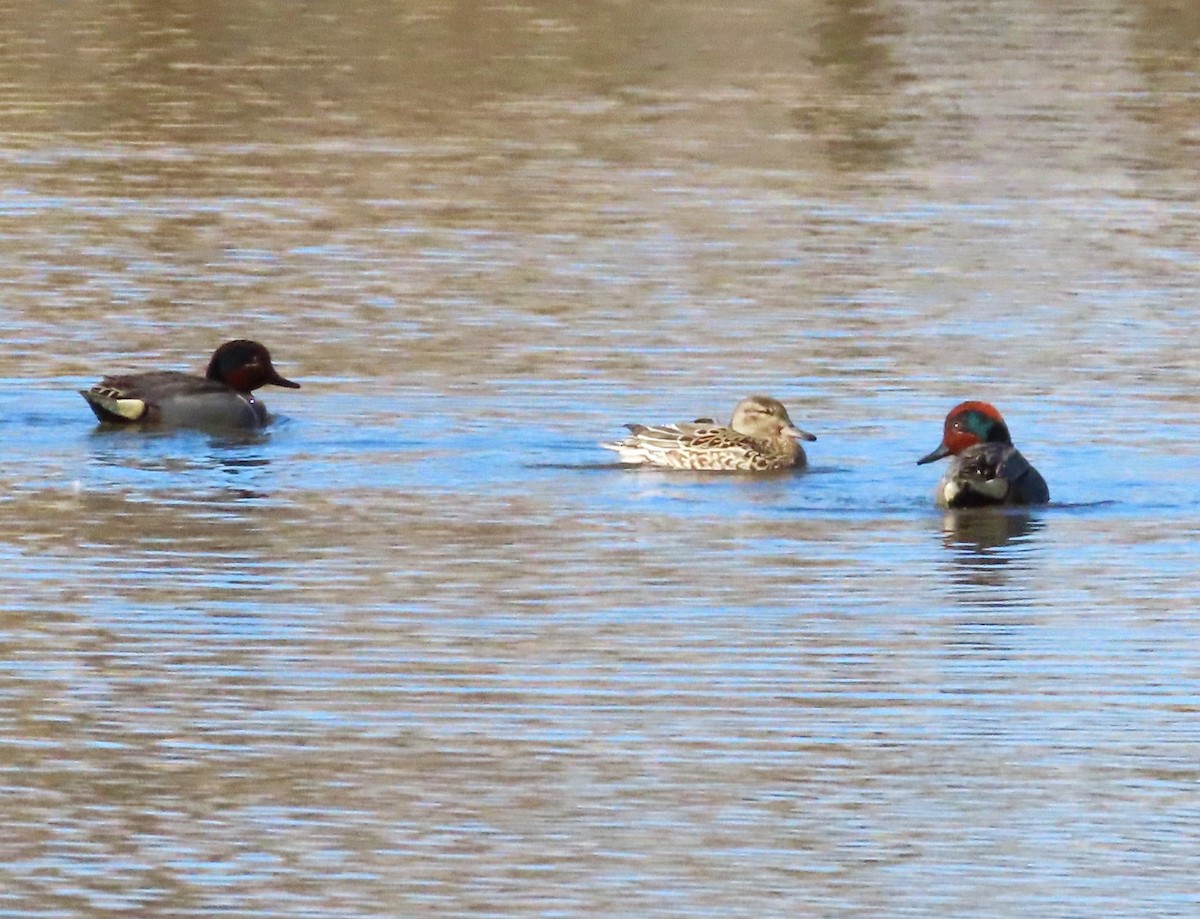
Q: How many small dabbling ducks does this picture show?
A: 3